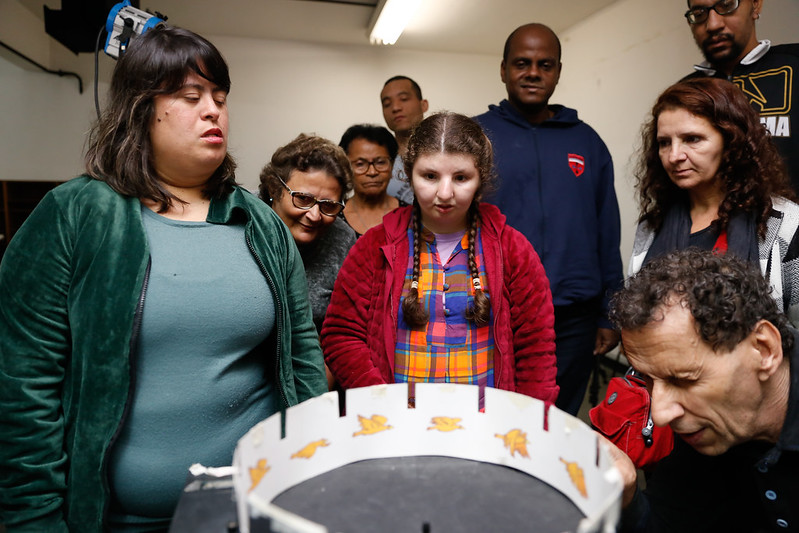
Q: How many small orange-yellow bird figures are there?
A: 6